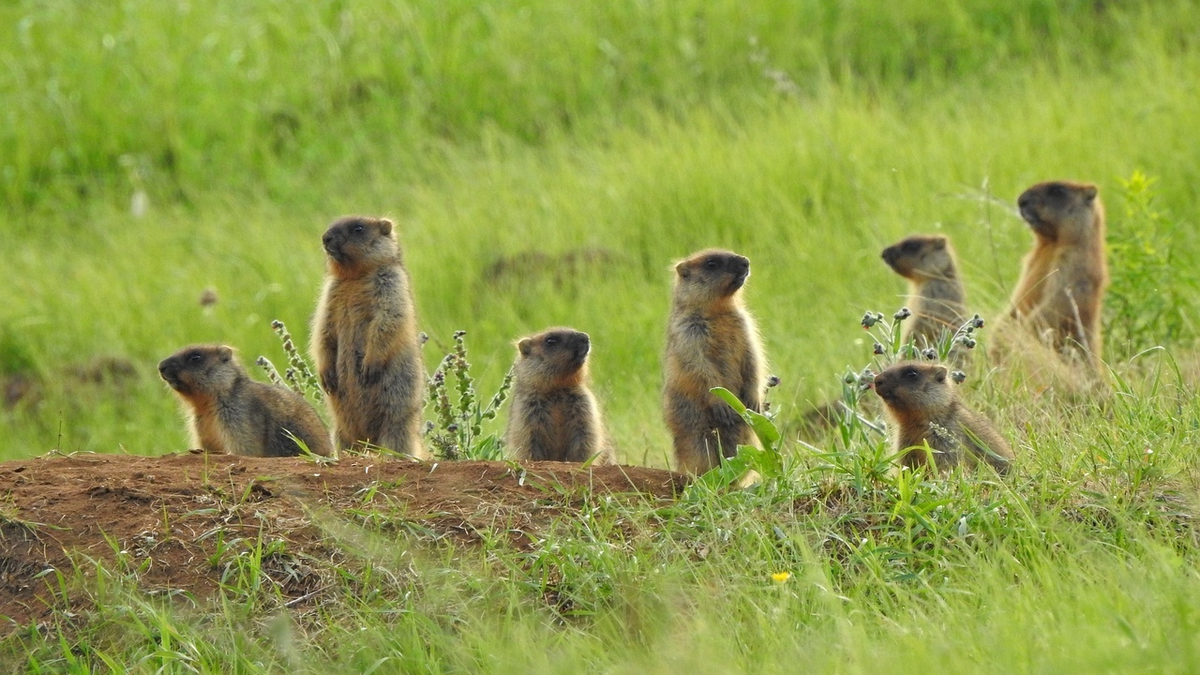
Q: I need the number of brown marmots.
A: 7